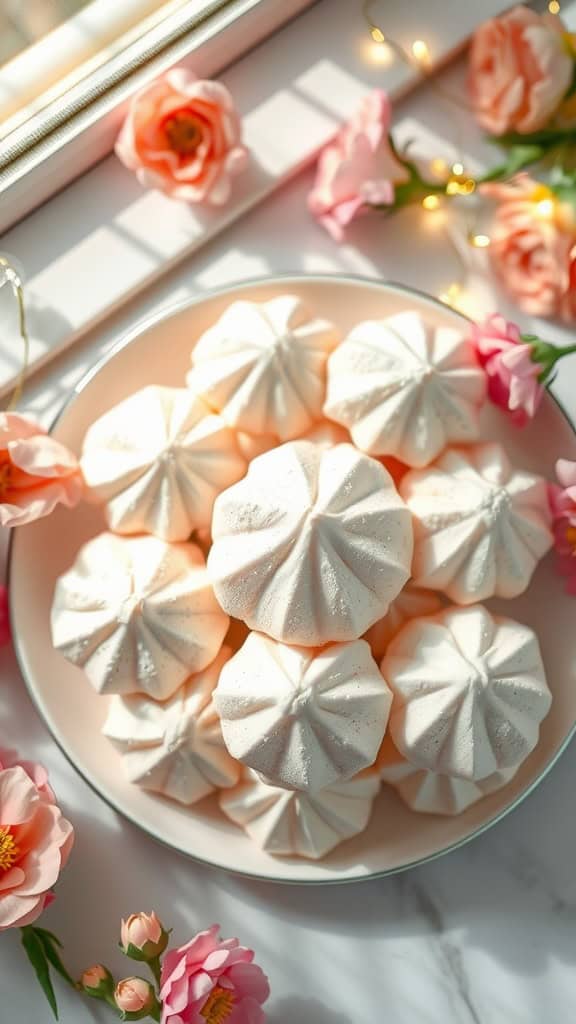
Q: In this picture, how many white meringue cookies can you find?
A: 11